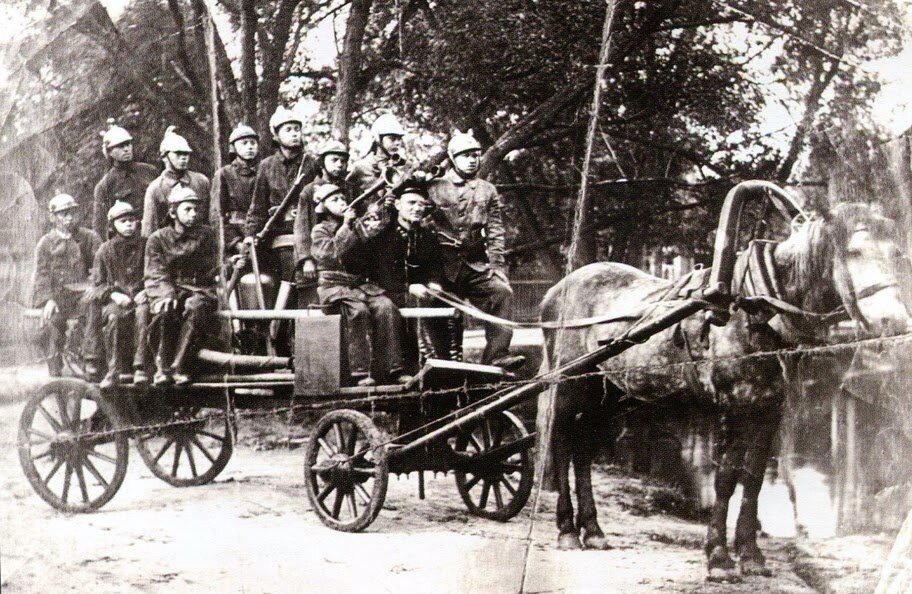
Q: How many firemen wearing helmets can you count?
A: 11